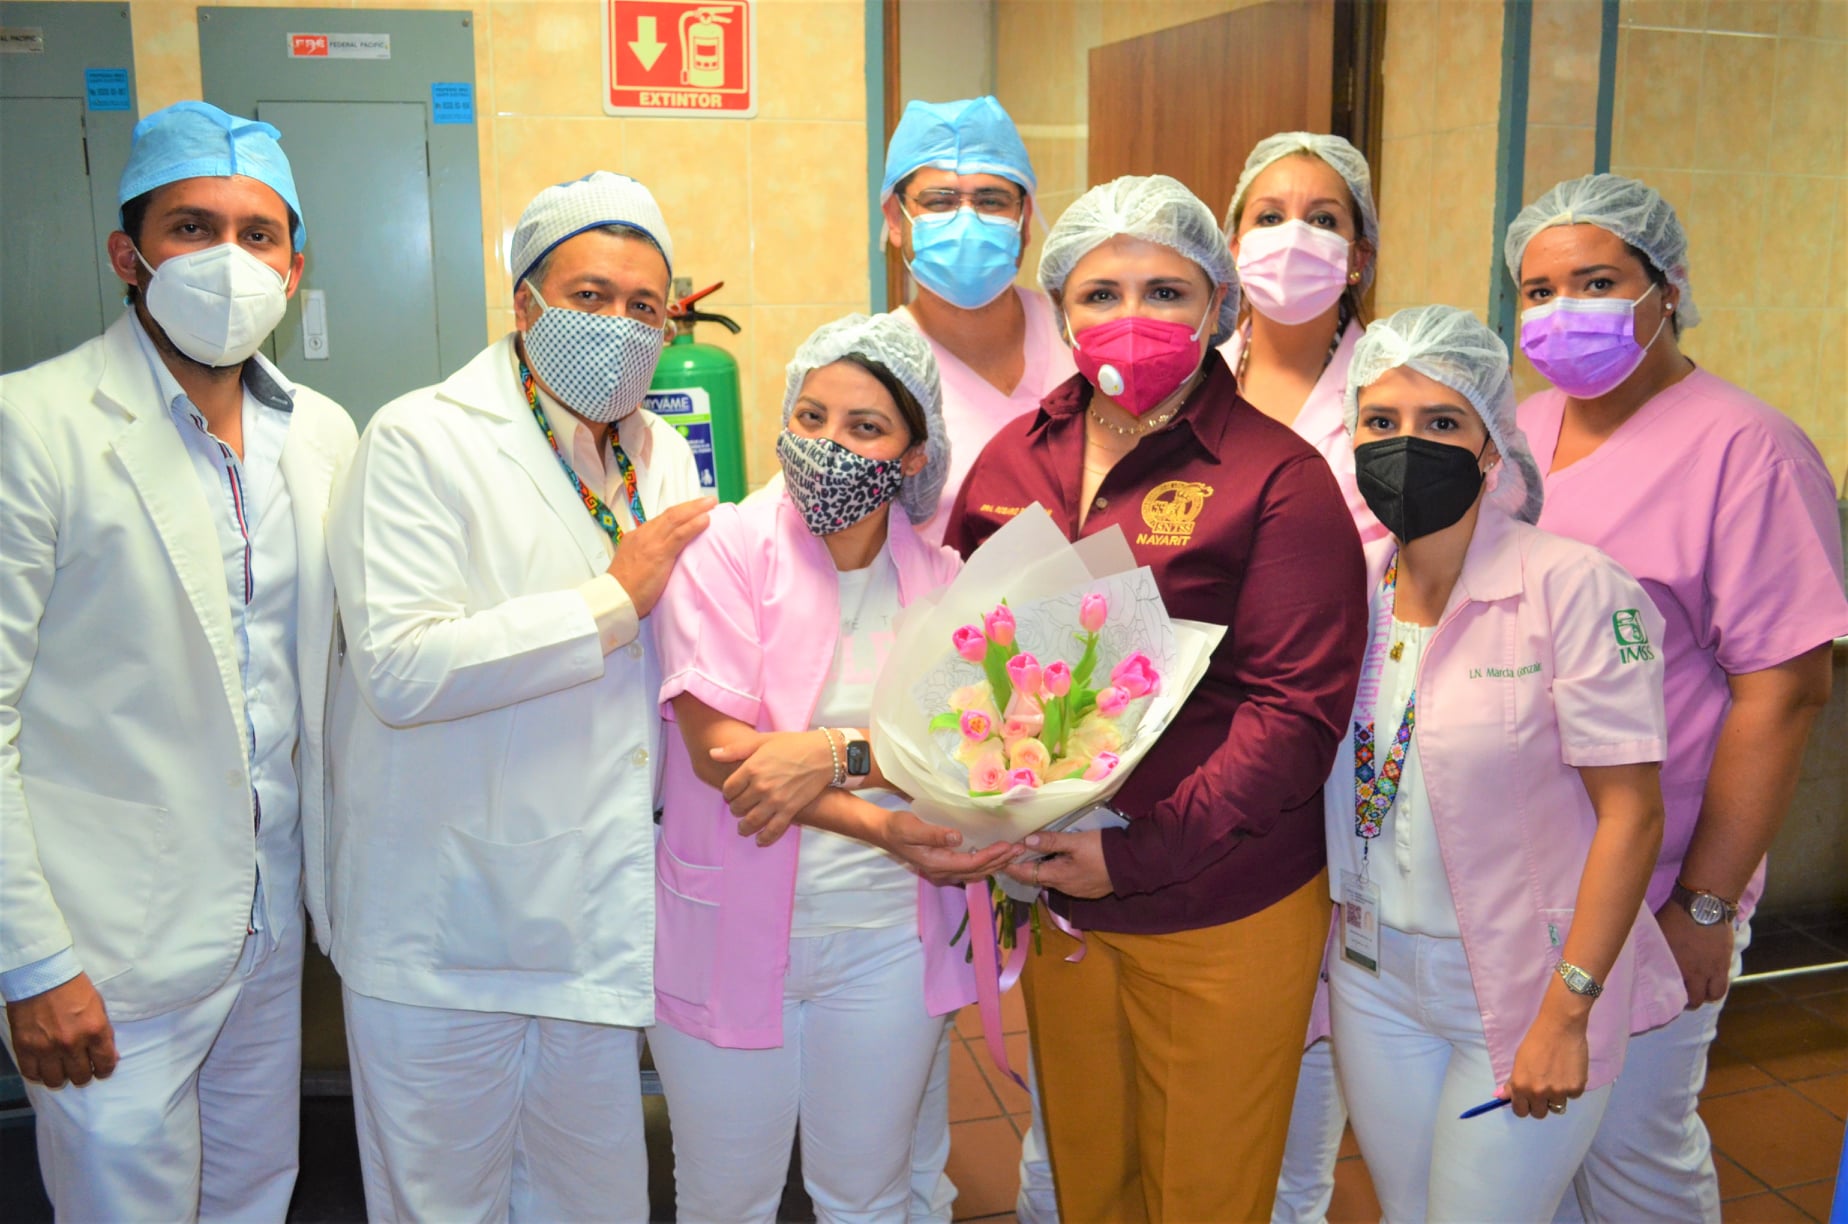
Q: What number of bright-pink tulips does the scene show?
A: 10